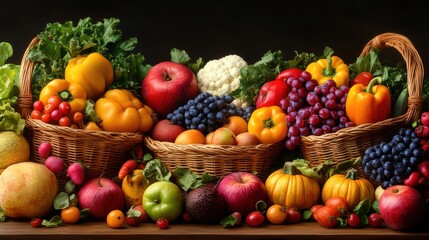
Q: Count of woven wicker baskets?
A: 3